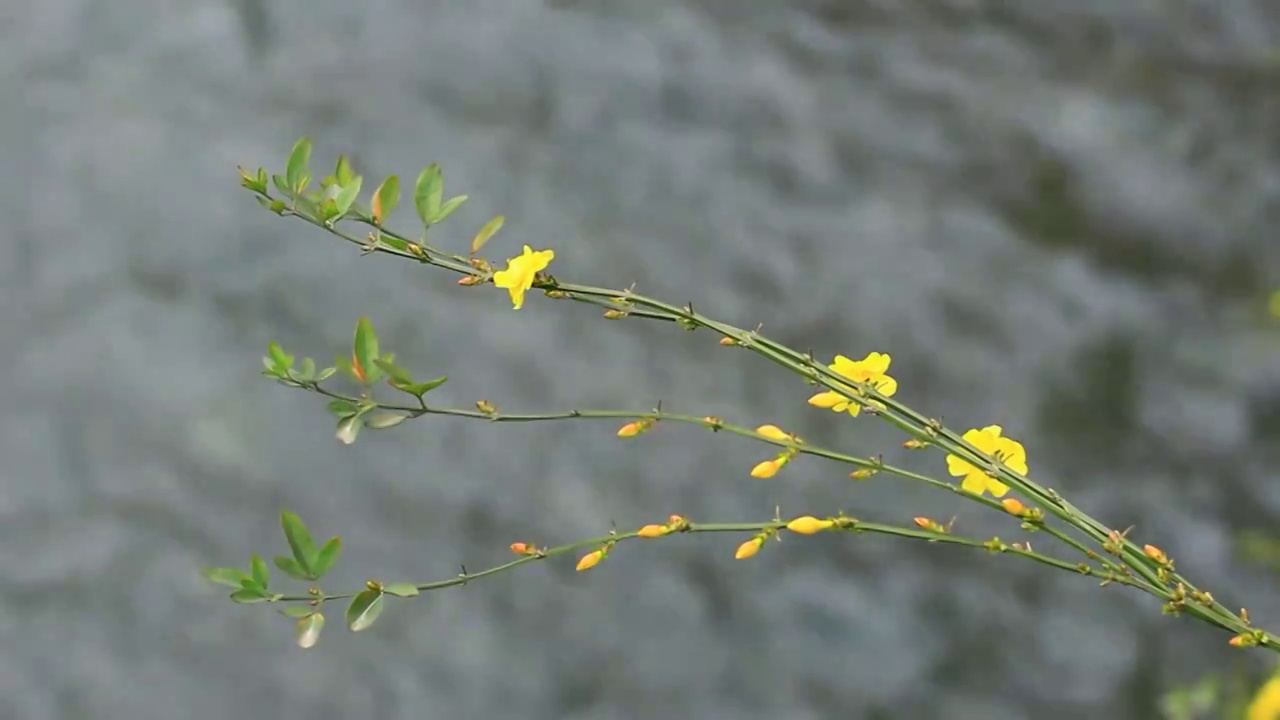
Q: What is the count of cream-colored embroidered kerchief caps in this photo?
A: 0